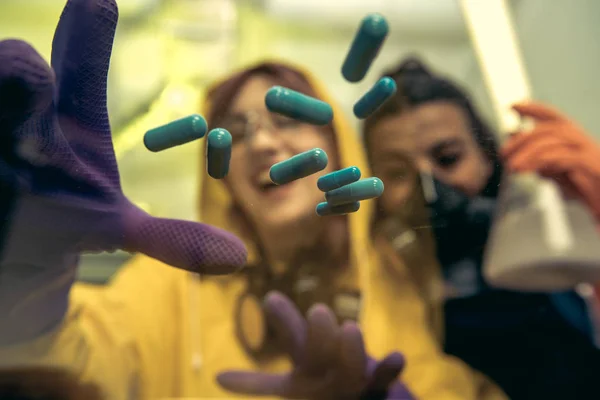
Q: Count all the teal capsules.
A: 9